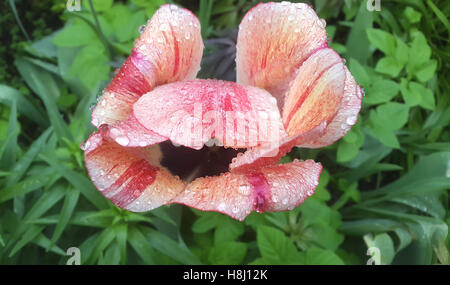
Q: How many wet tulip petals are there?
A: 6